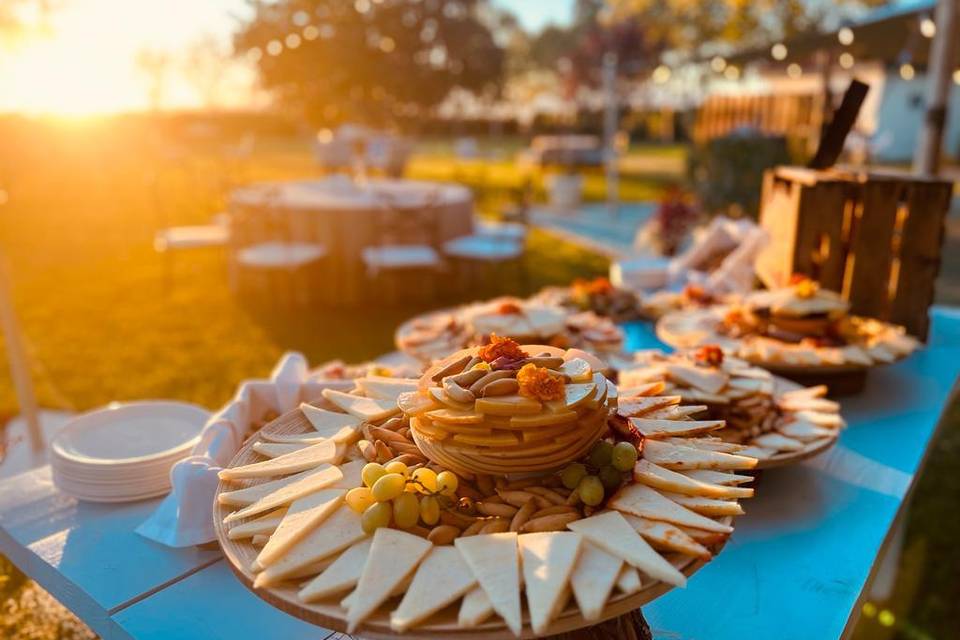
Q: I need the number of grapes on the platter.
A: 14